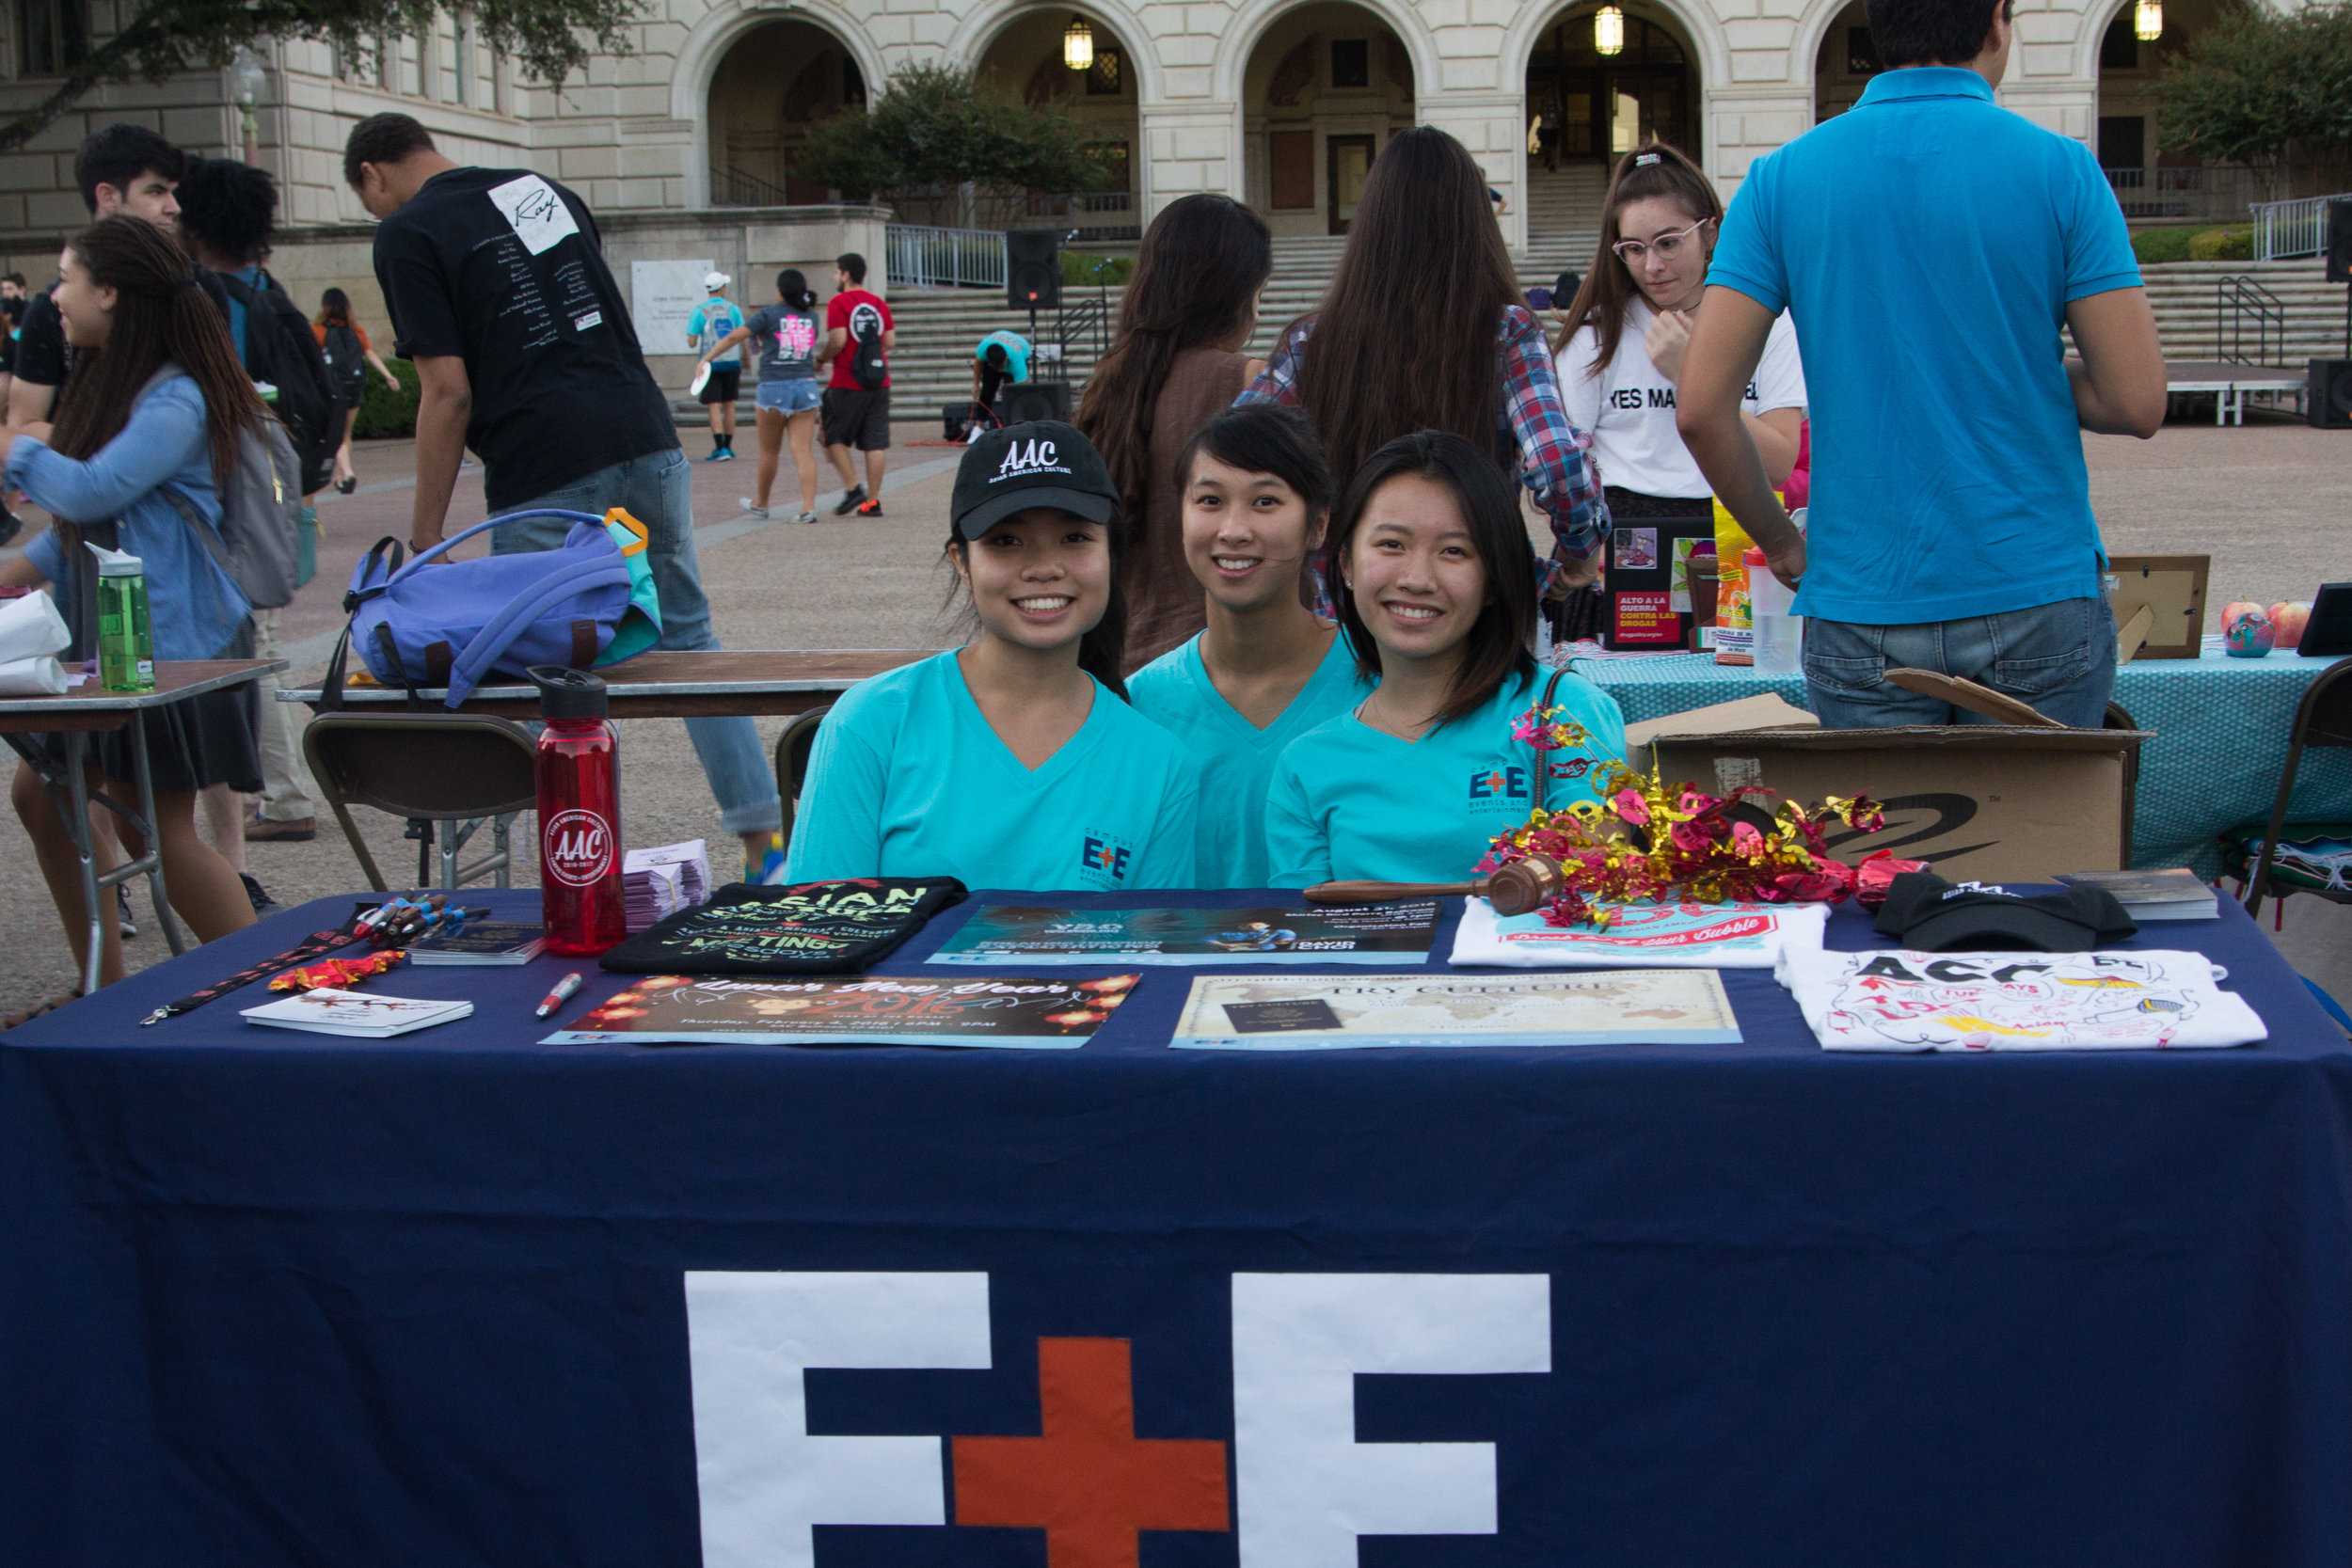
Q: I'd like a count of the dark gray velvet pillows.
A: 0